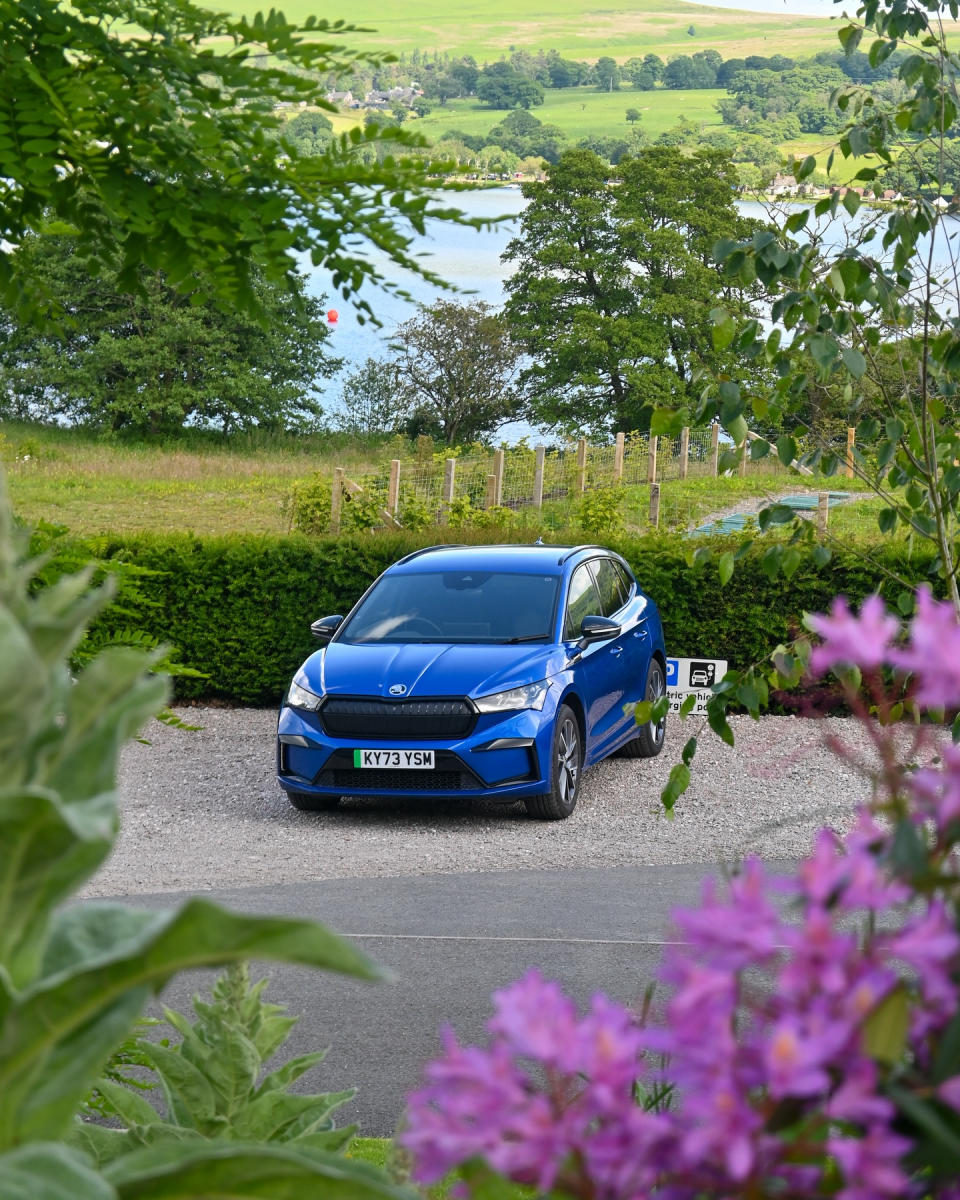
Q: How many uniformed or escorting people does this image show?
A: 0